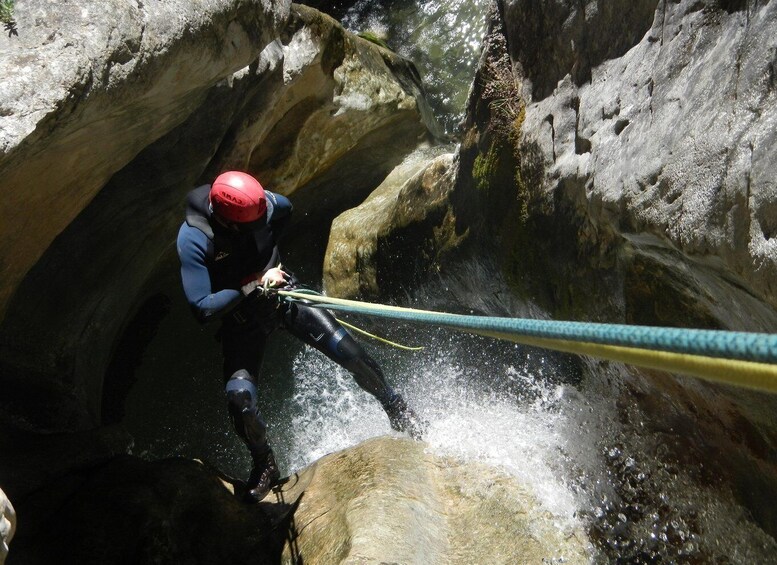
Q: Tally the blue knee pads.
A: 2